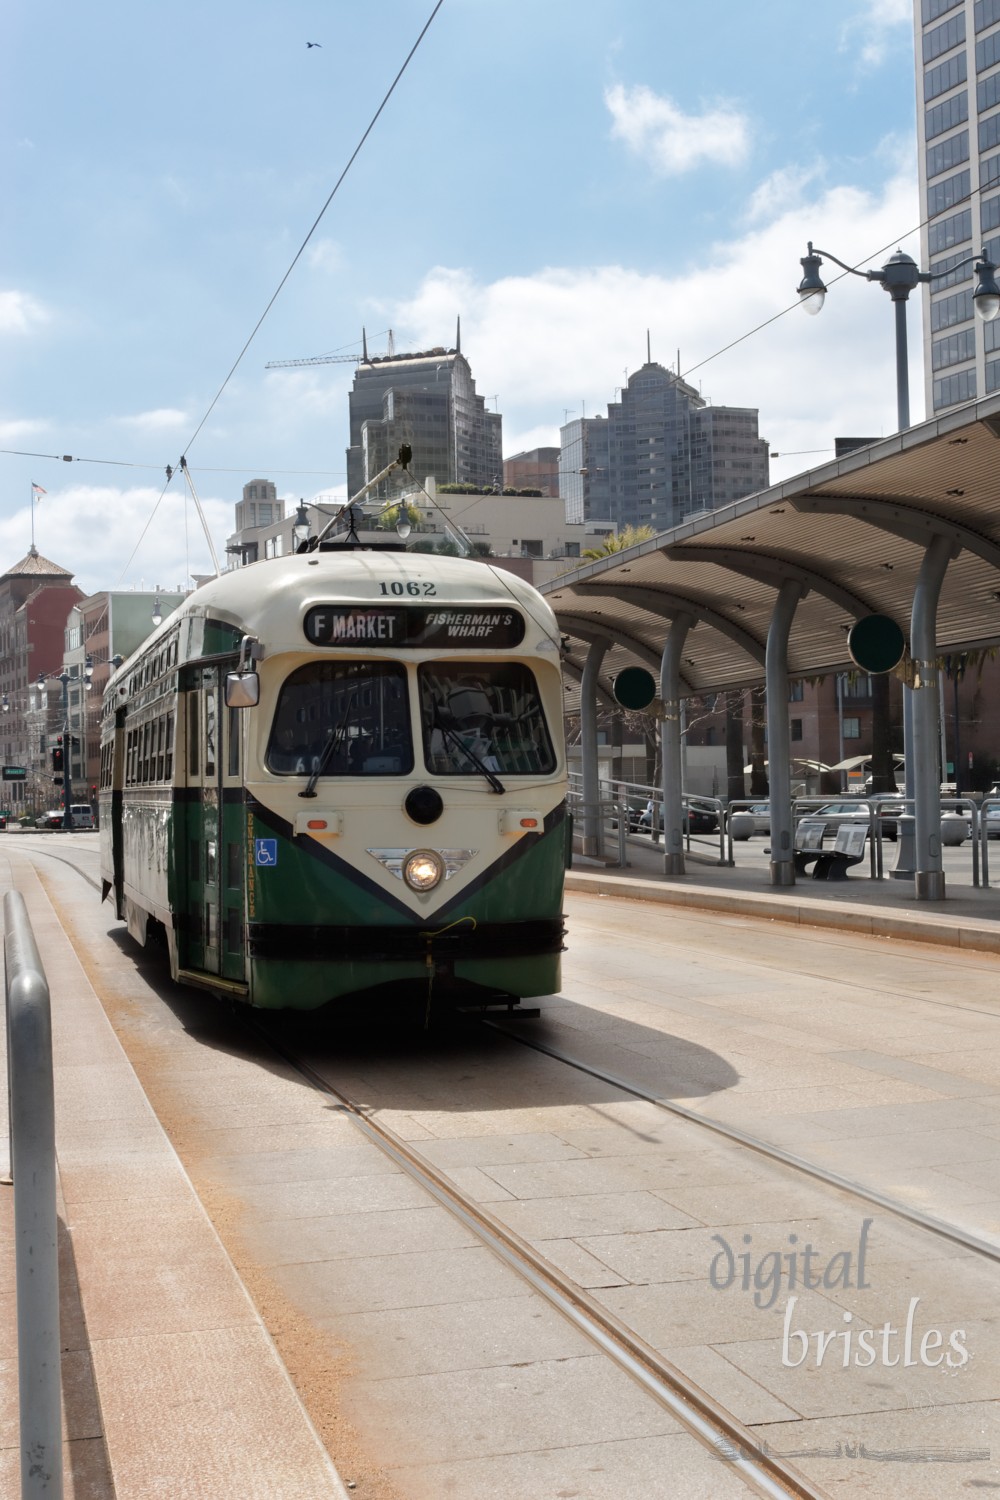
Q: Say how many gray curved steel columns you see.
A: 4